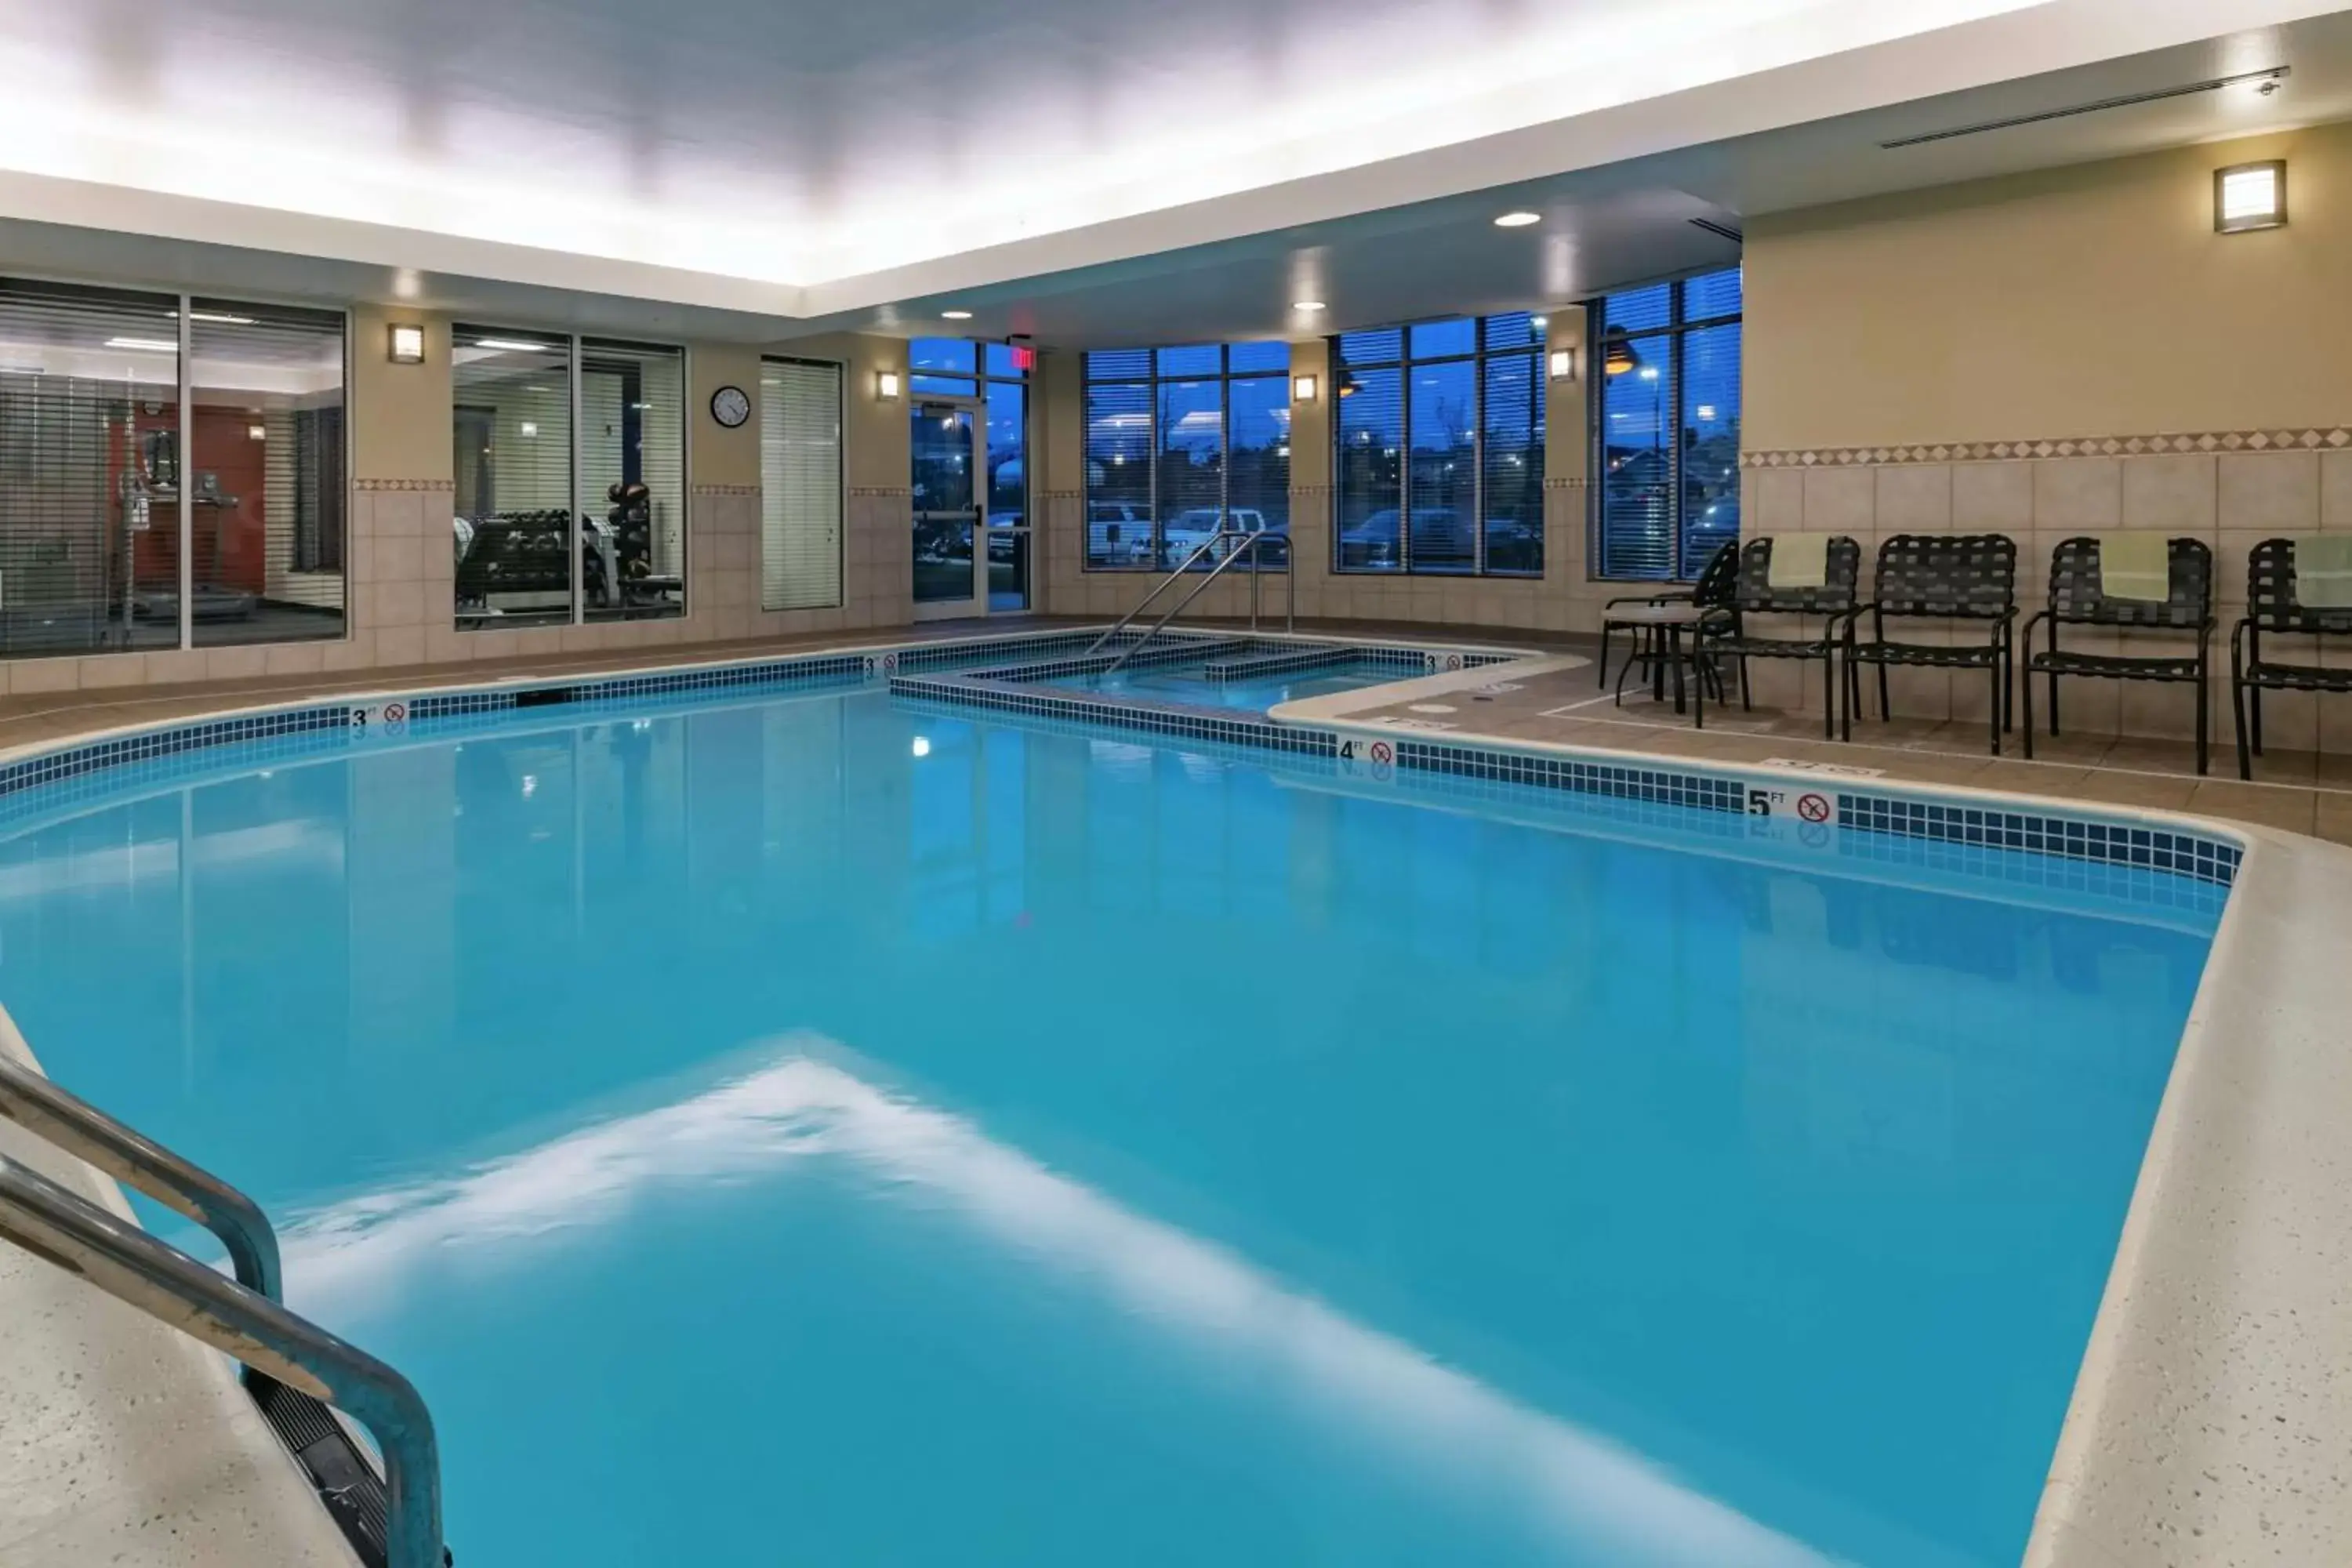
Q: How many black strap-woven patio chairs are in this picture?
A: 5